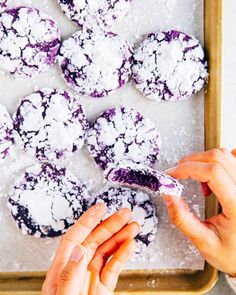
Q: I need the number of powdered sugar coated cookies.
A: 10